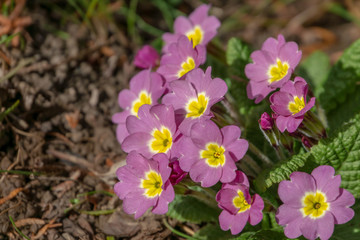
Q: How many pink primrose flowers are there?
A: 11